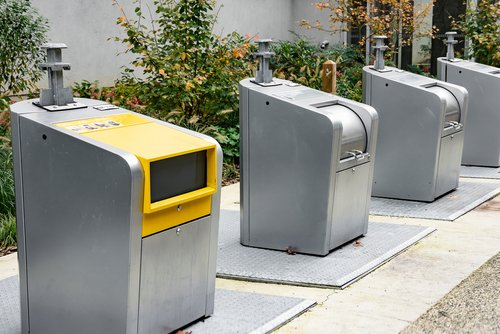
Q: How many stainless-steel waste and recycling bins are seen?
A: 4